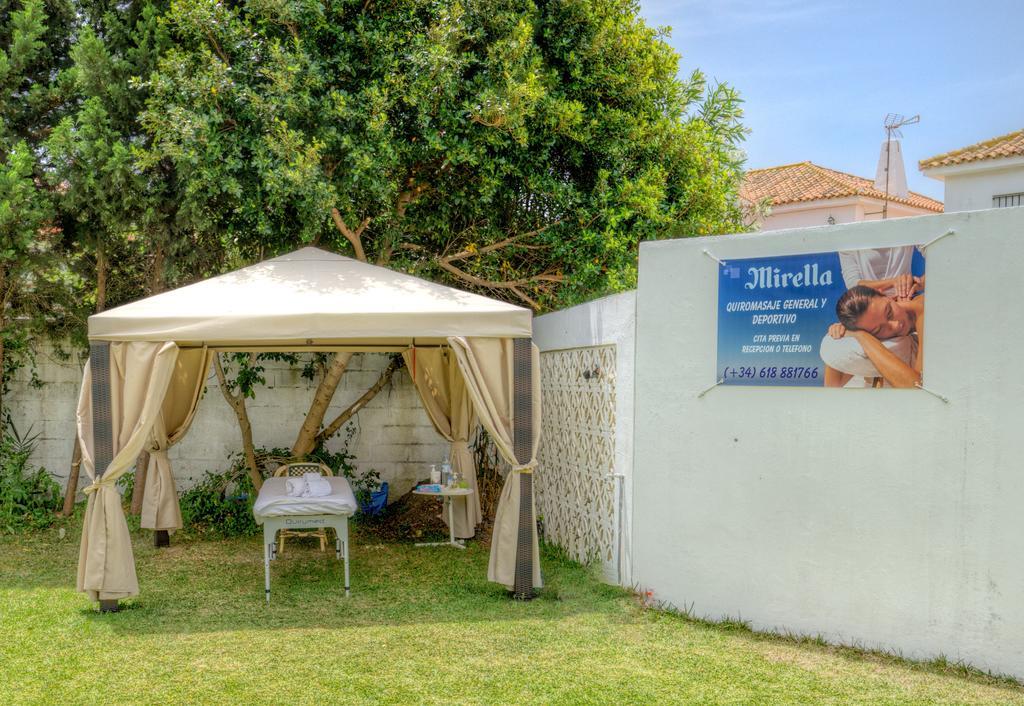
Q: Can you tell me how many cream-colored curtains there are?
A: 4